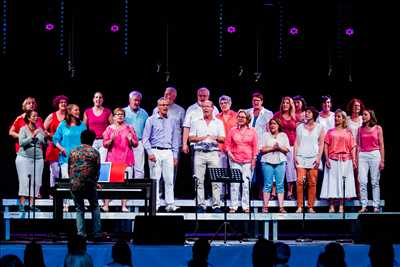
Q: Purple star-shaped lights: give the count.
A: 5